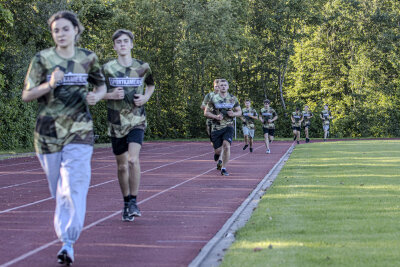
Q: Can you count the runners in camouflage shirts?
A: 9